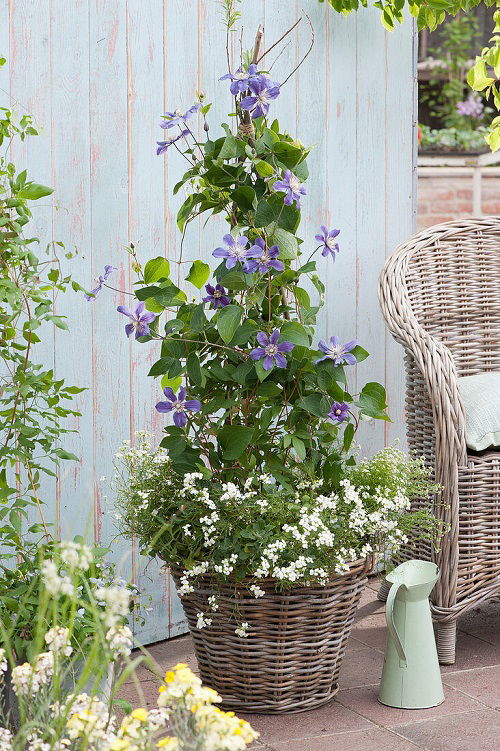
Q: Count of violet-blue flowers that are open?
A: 15